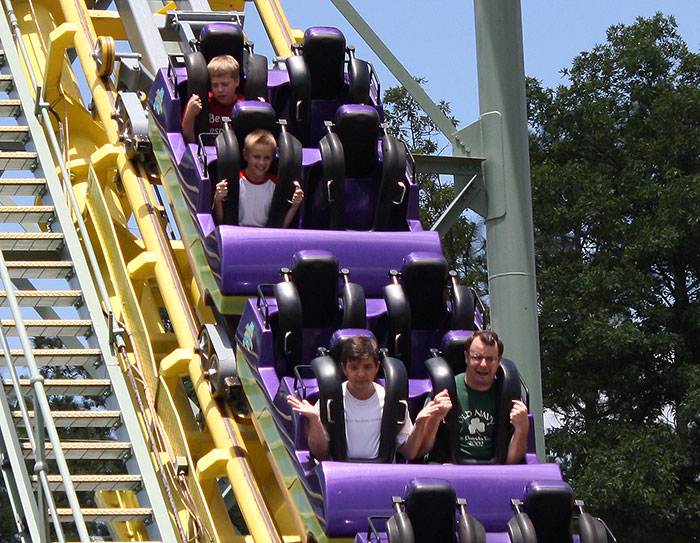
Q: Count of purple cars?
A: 3